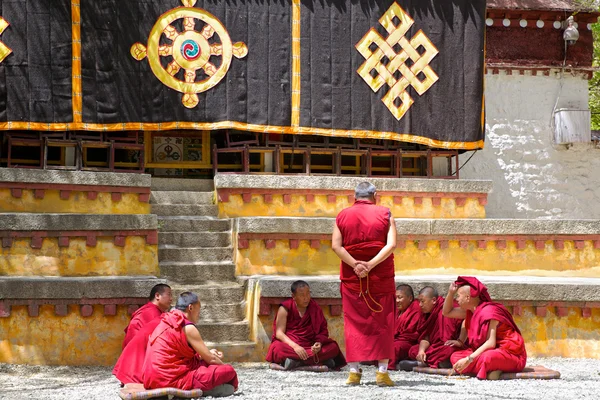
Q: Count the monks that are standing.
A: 1